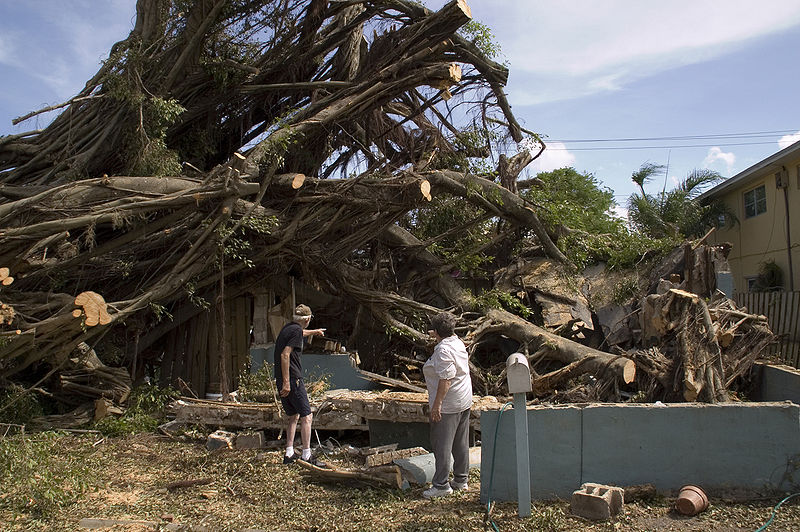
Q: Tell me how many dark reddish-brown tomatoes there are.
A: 0